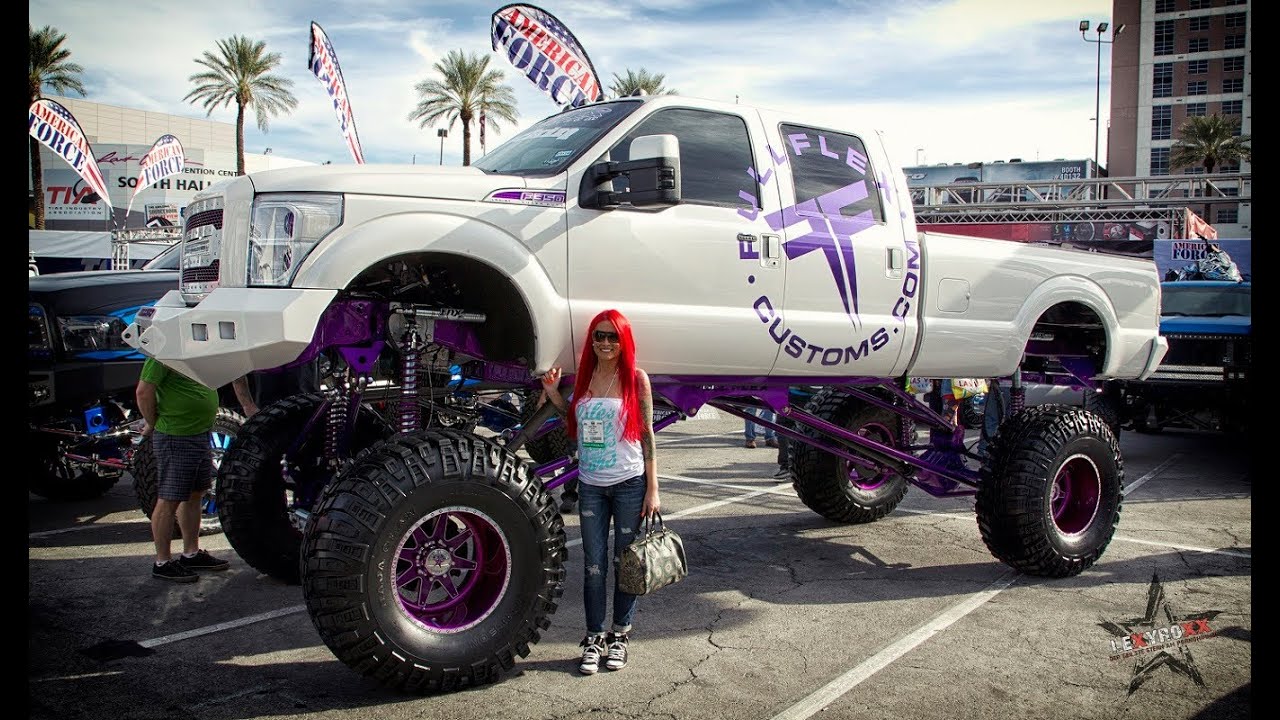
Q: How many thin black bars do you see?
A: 2